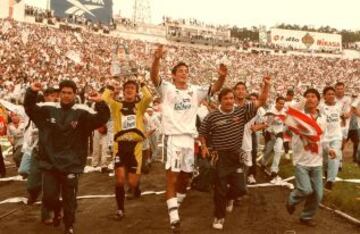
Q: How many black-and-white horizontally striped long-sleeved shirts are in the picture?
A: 0